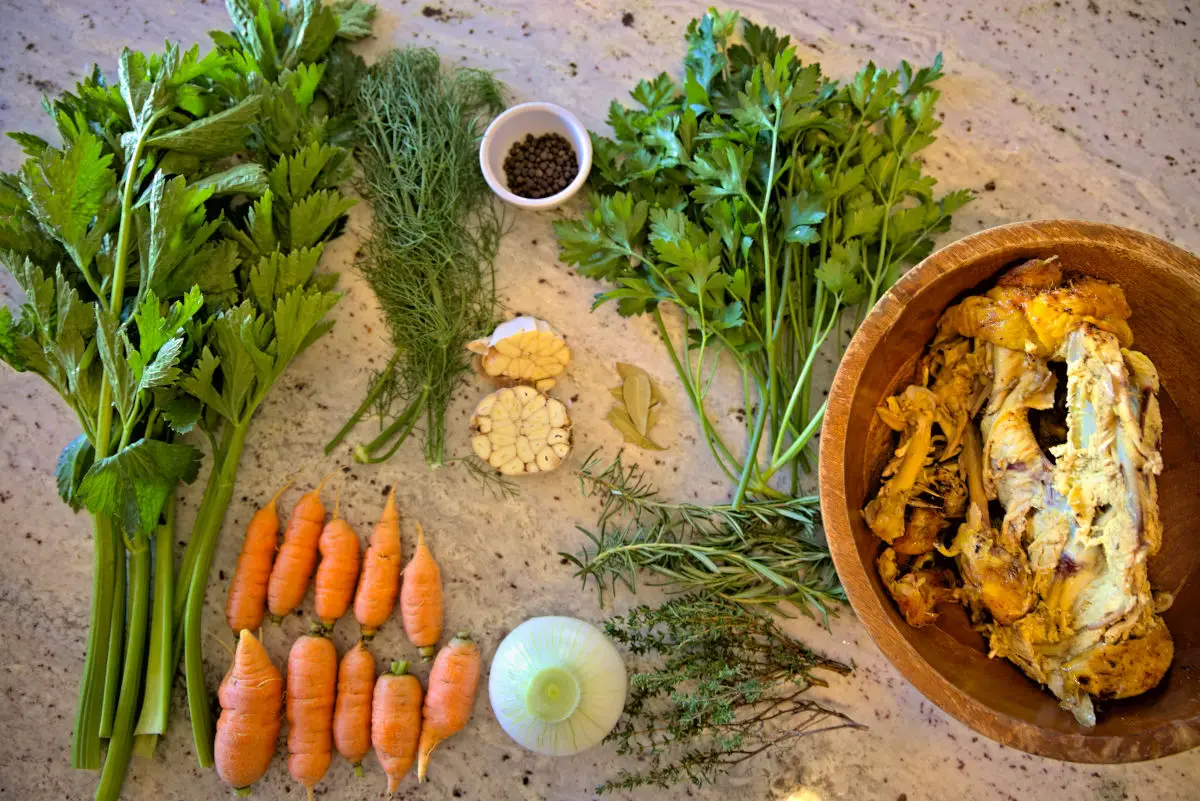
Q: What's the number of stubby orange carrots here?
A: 10